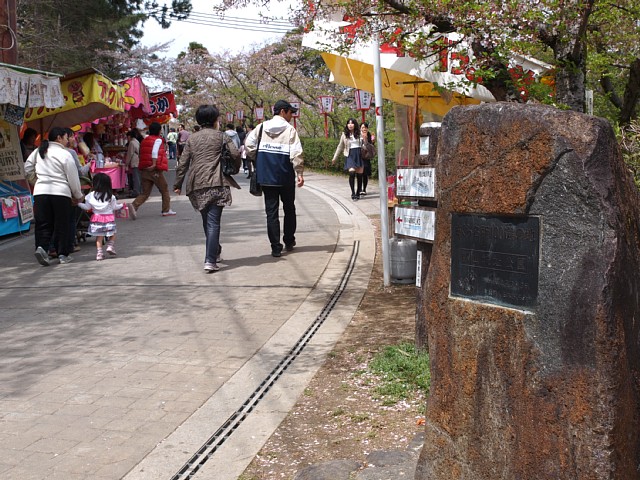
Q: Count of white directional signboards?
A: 2